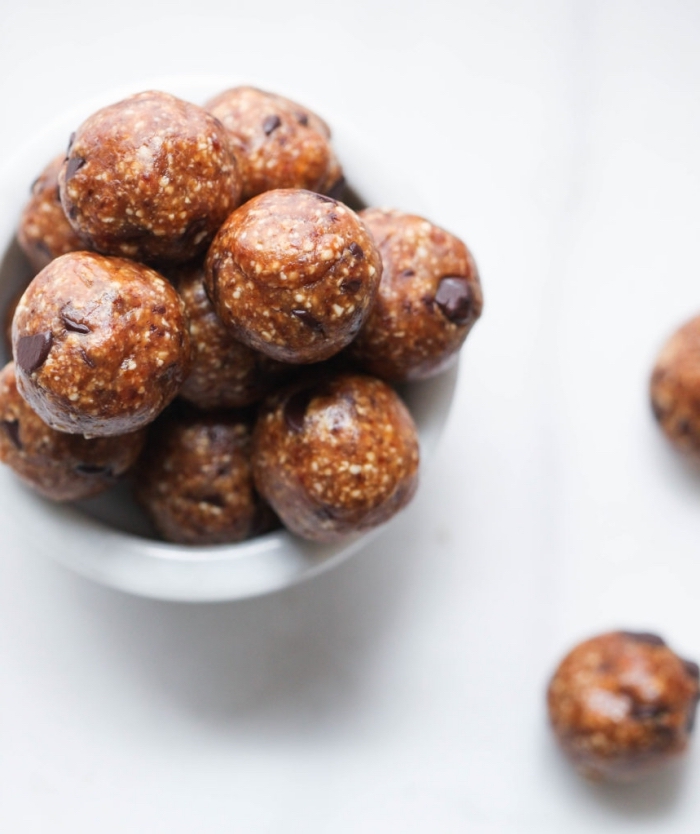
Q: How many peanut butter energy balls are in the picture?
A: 12